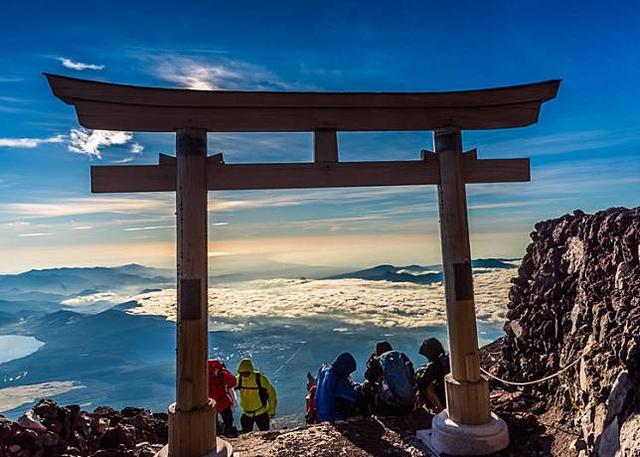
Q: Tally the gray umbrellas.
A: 0